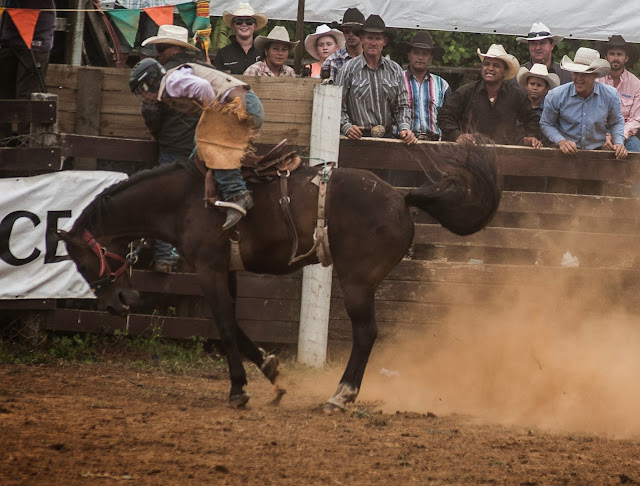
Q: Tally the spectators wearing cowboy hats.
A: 12